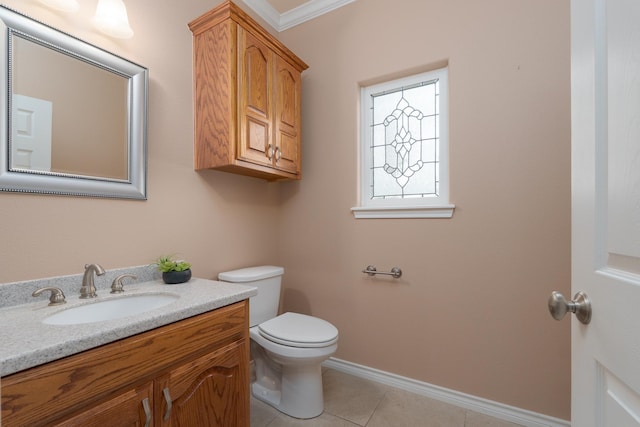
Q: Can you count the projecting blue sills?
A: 0